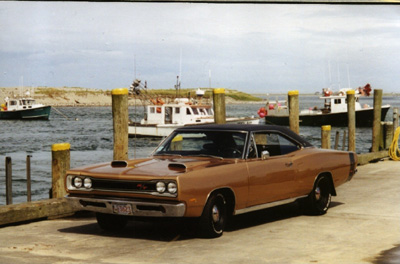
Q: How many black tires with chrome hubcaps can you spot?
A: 2